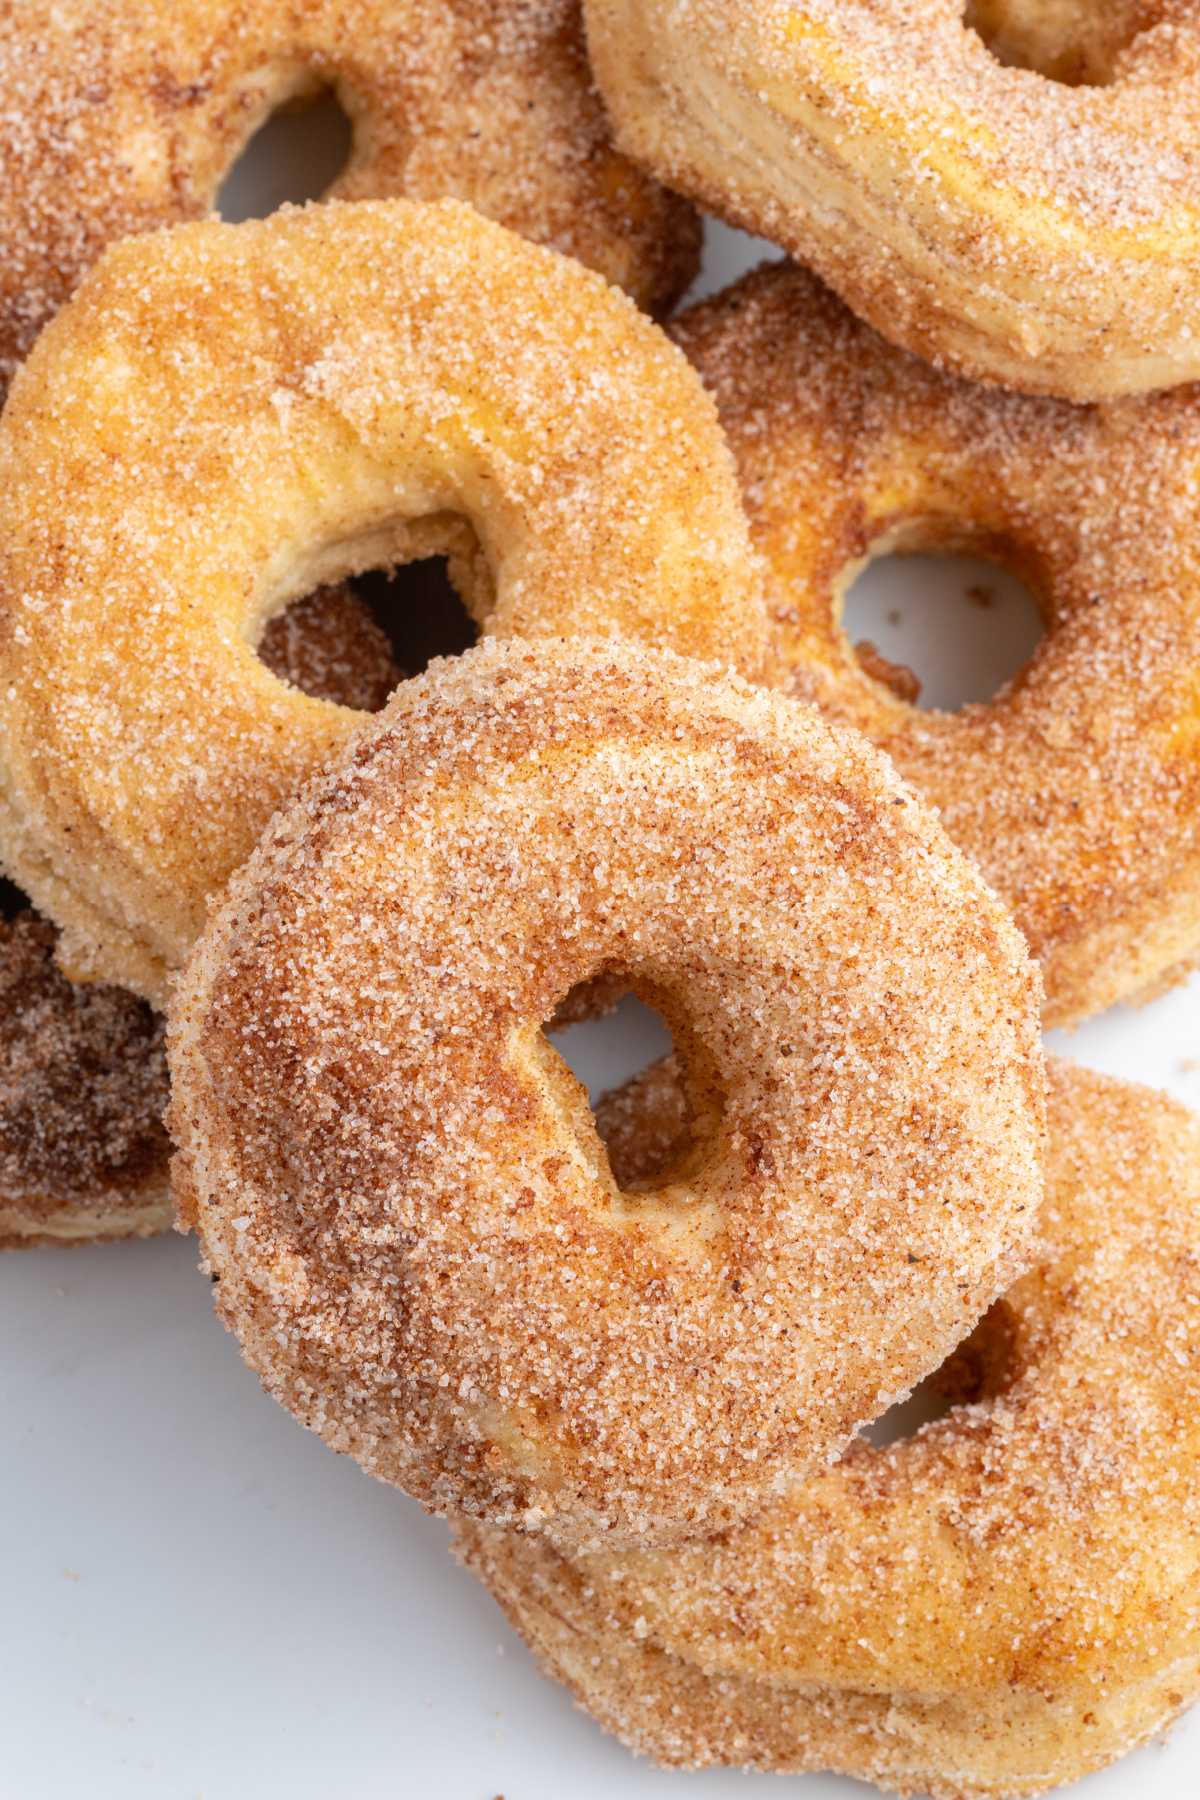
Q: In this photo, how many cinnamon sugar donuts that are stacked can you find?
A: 7